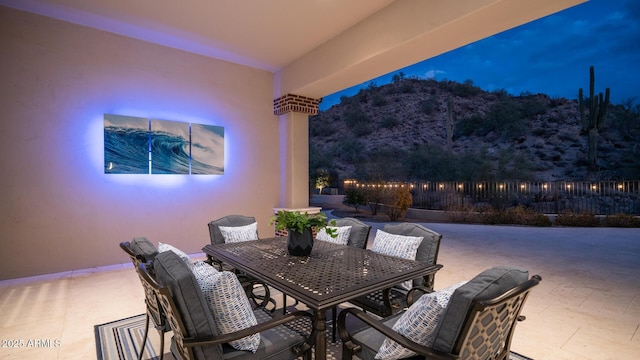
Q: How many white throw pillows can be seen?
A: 6